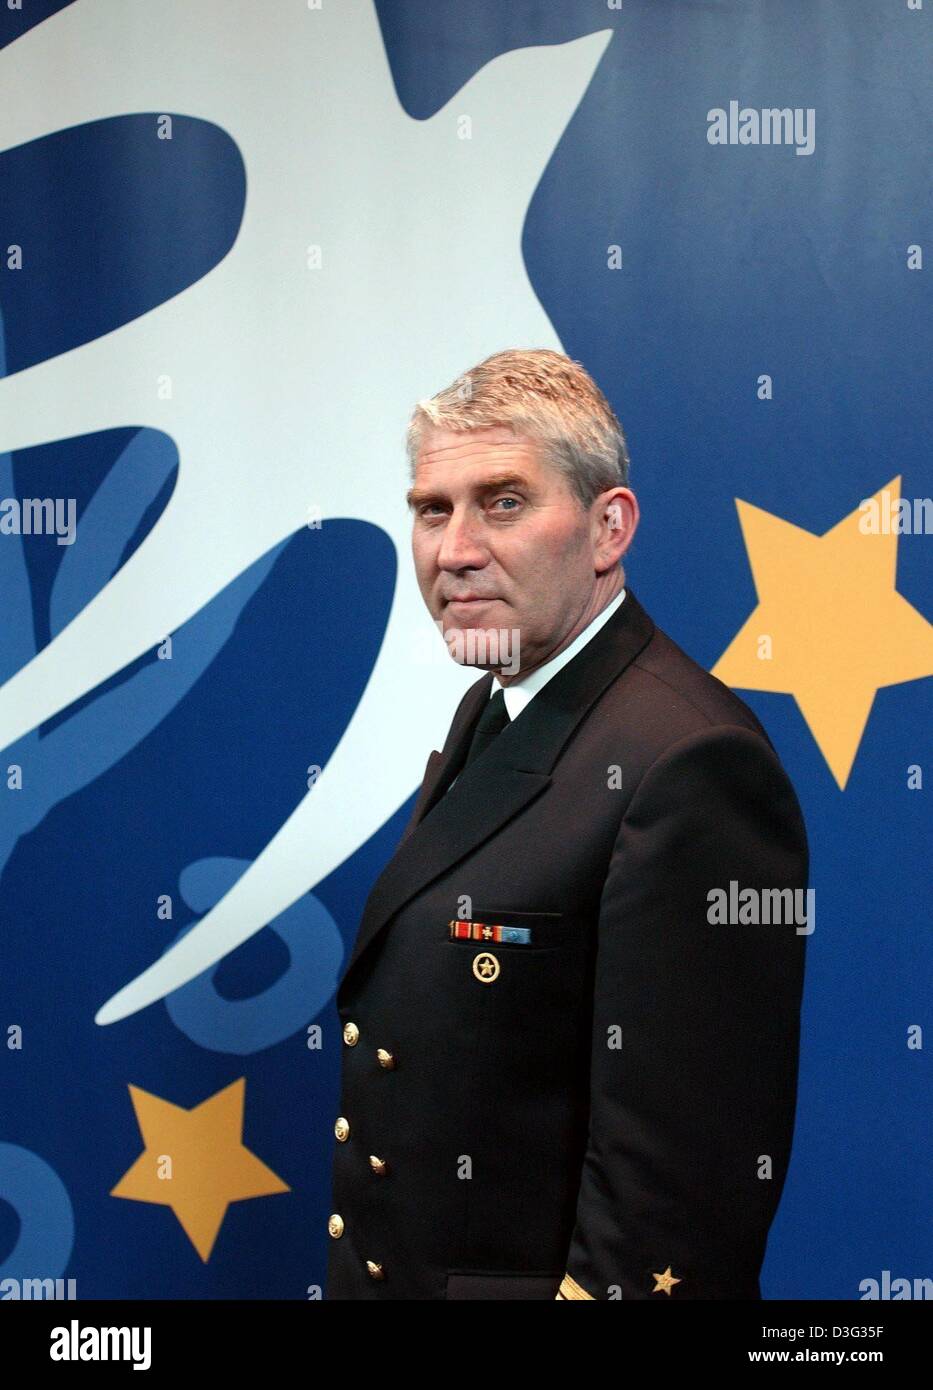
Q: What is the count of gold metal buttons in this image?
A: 6